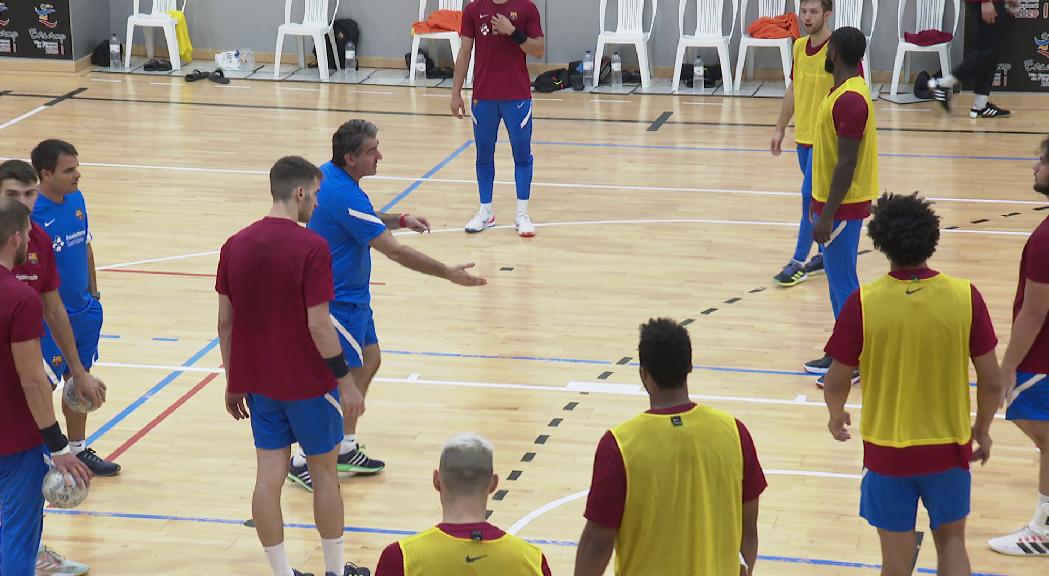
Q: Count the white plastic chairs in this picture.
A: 8